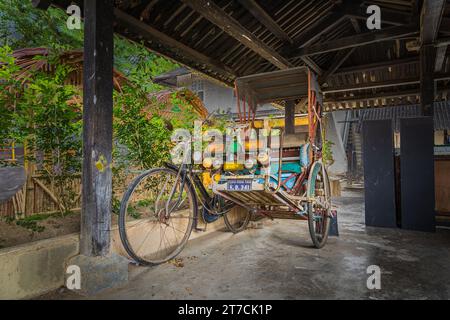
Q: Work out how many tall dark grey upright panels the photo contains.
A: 2